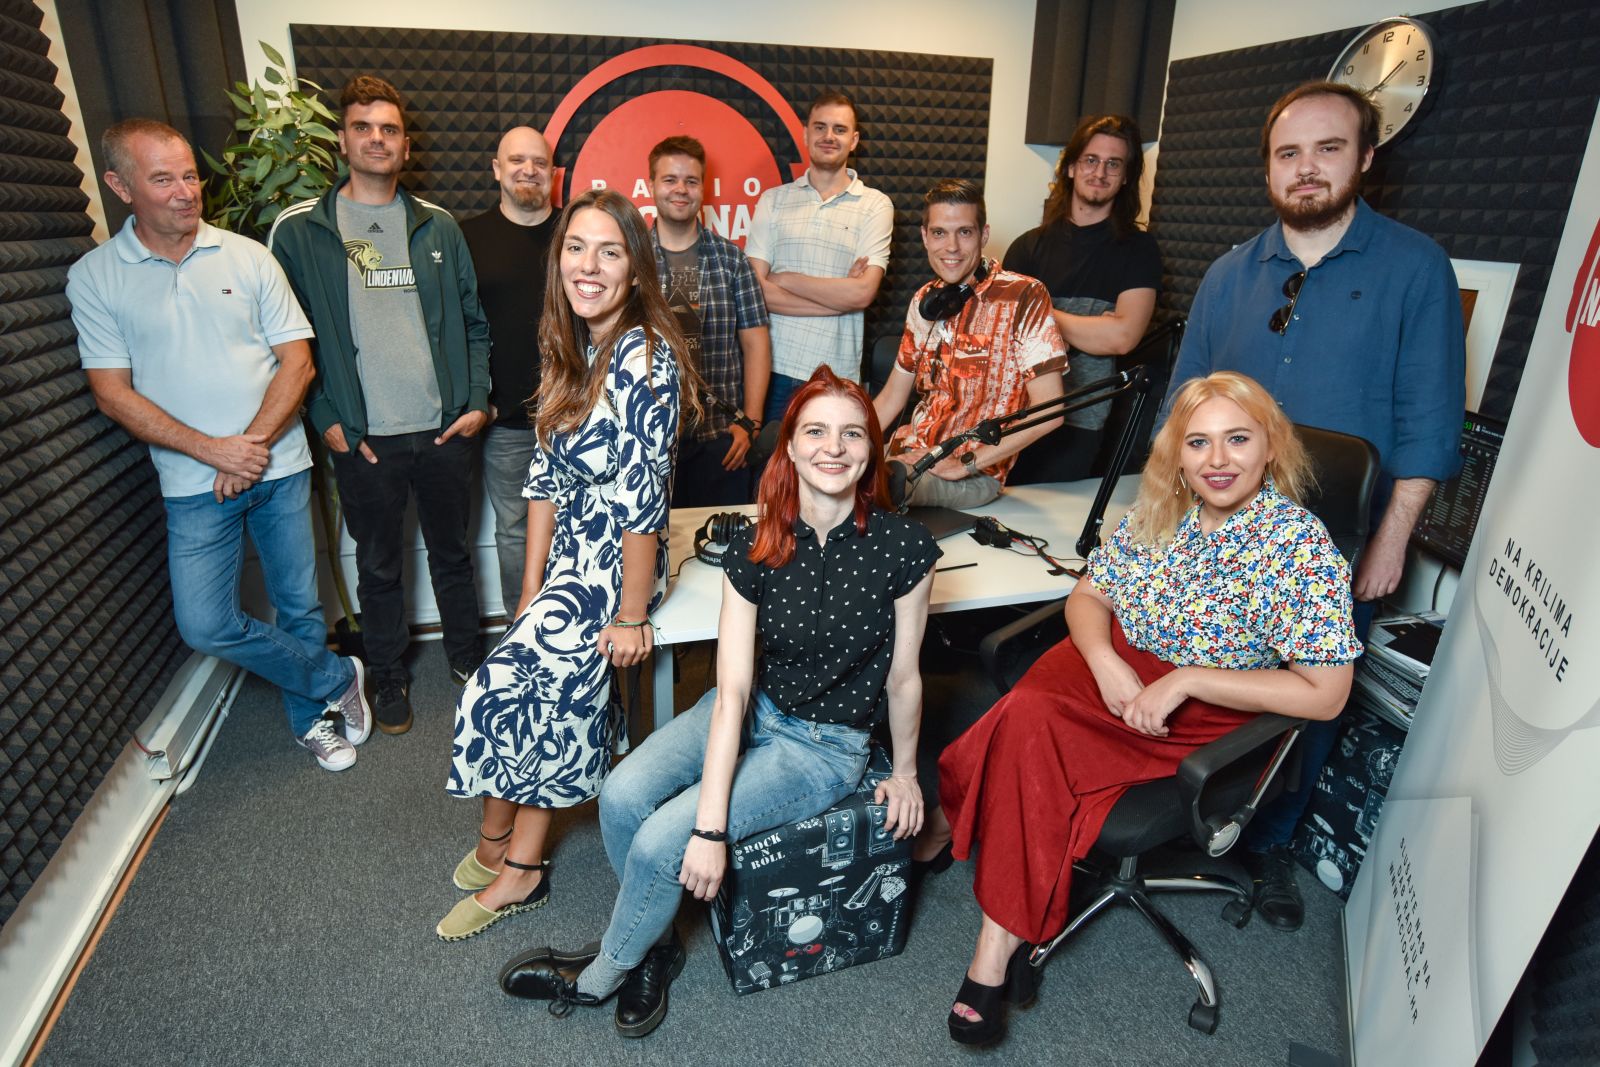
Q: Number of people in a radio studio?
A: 11